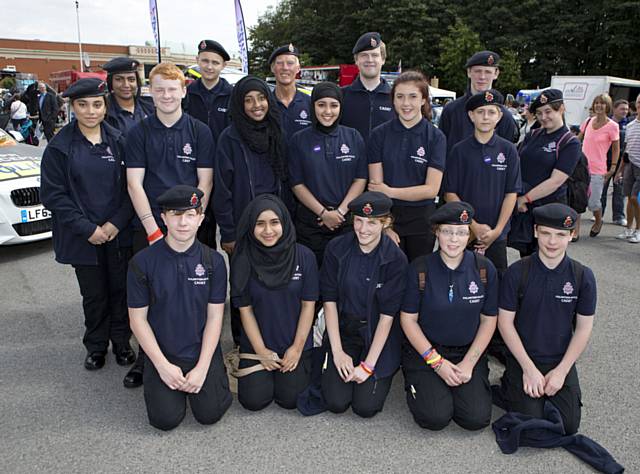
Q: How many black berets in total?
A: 12